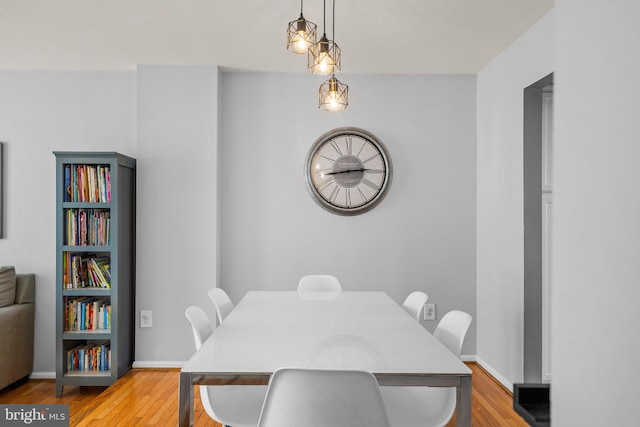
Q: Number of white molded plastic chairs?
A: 6